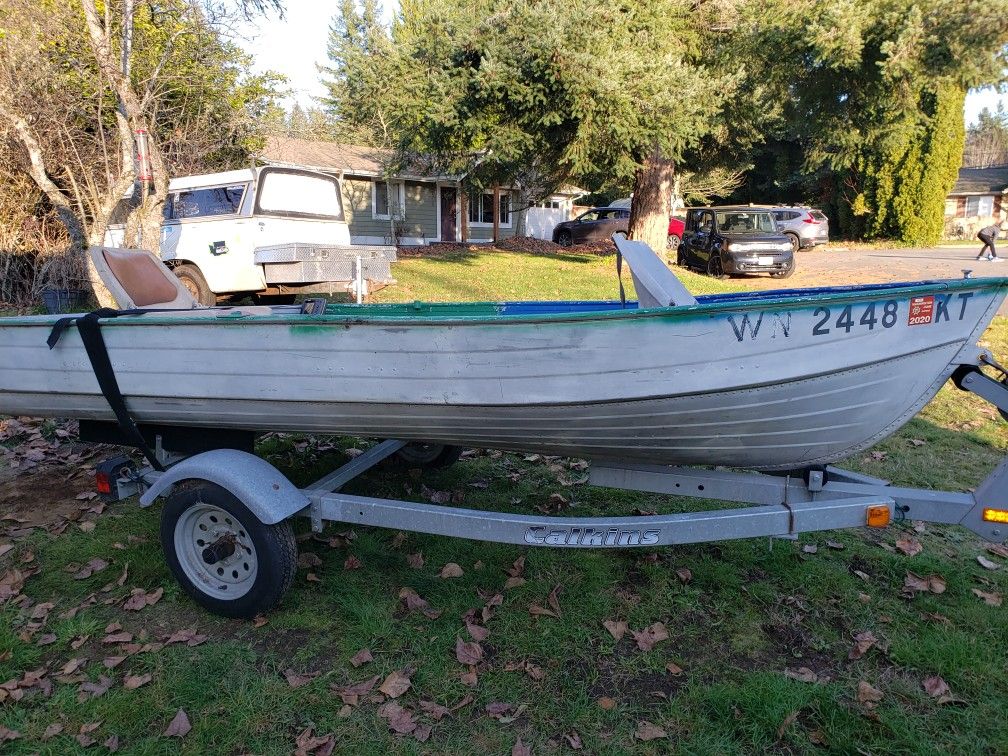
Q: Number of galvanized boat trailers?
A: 1